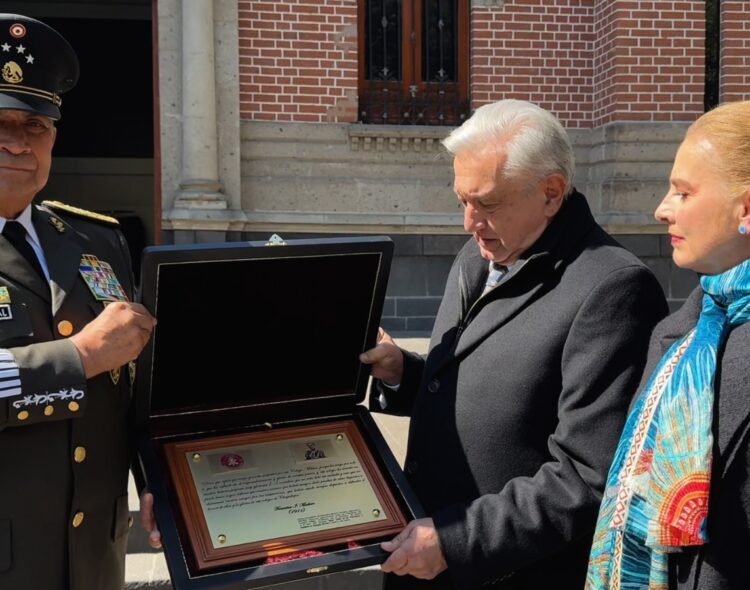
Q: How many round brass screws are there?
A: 4